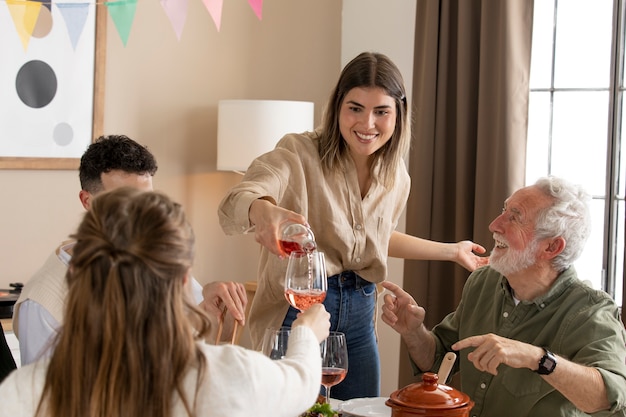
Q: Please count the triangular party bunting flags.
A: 6